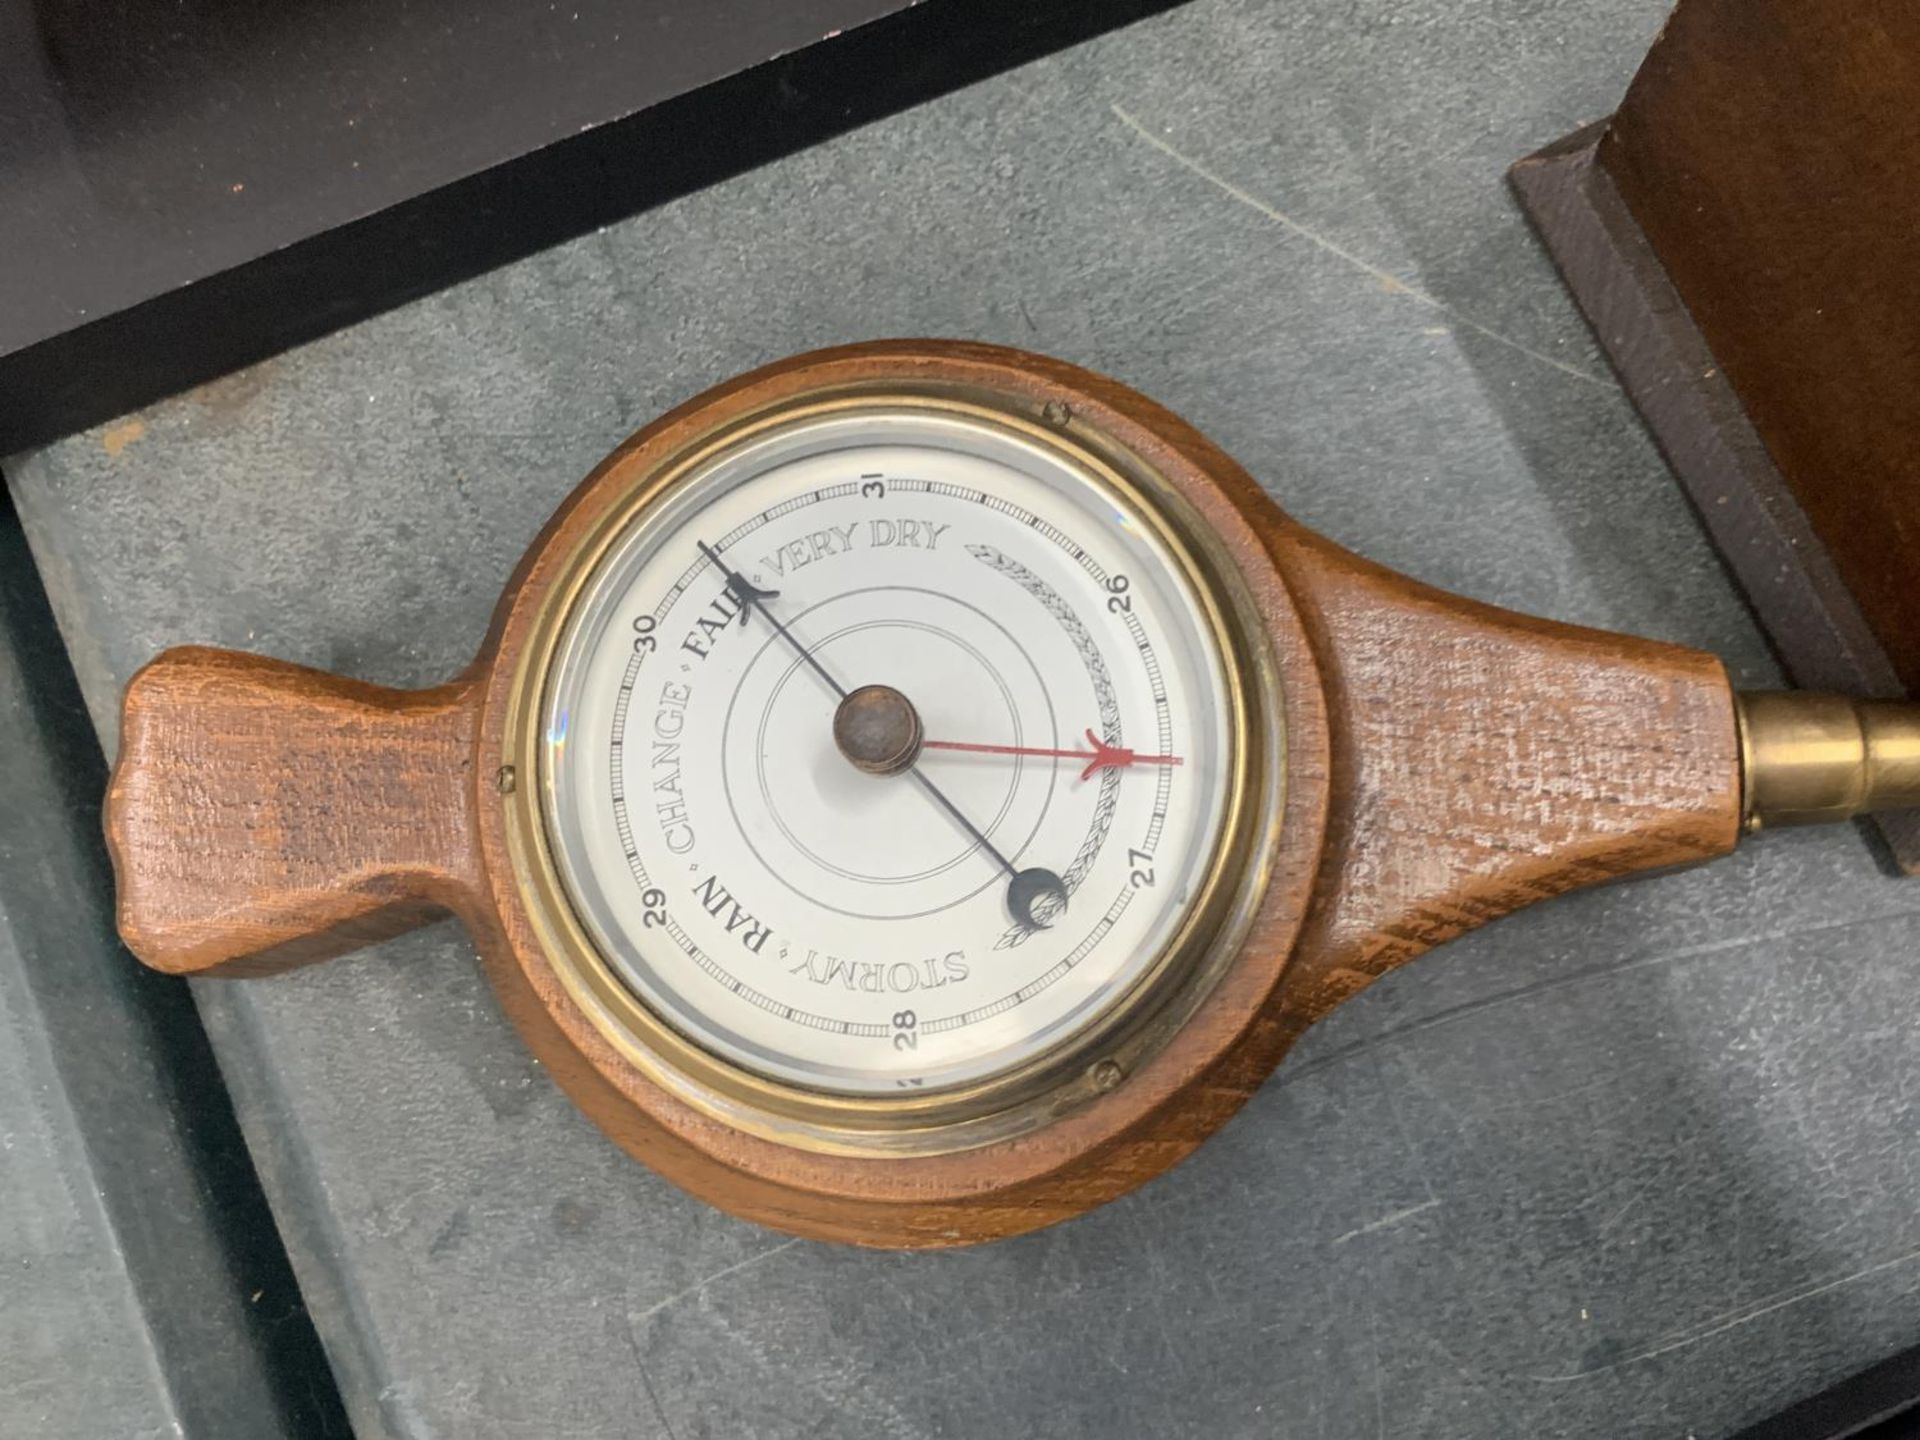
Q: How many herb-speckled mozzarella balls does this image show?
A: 0